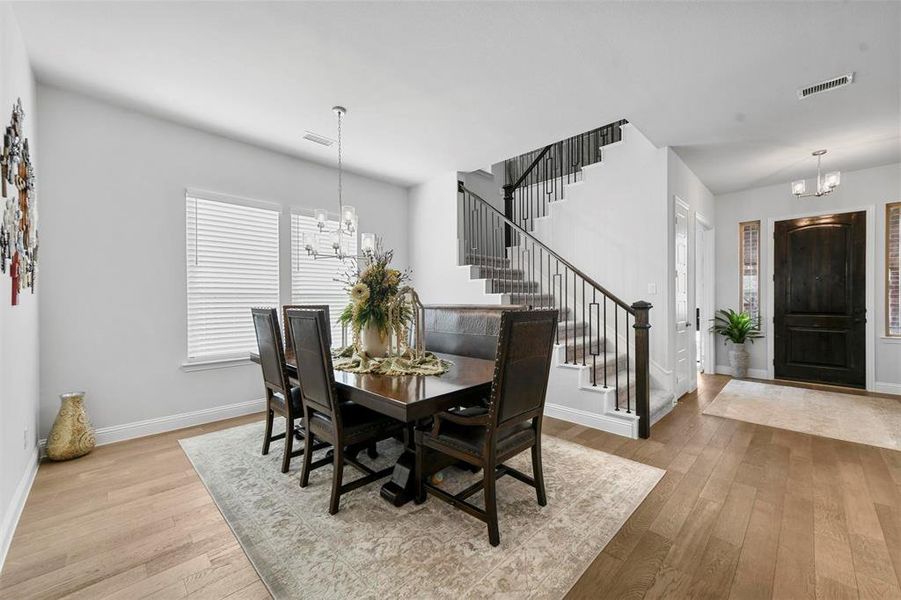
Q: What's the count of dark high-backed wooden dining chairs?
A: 4